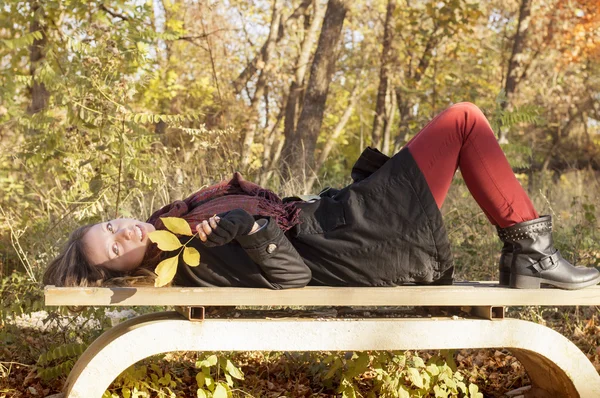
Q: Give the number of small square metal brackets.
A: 2